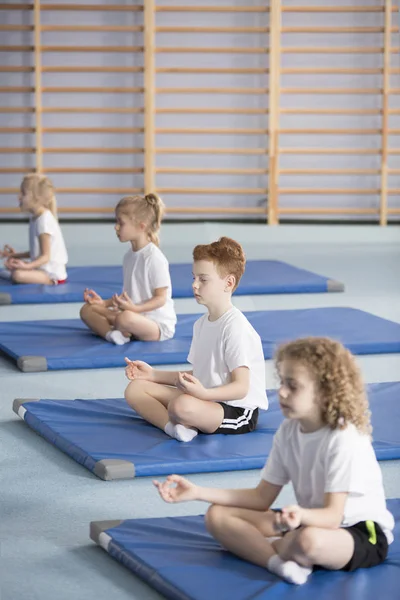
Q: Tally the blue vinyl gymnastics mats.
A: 4